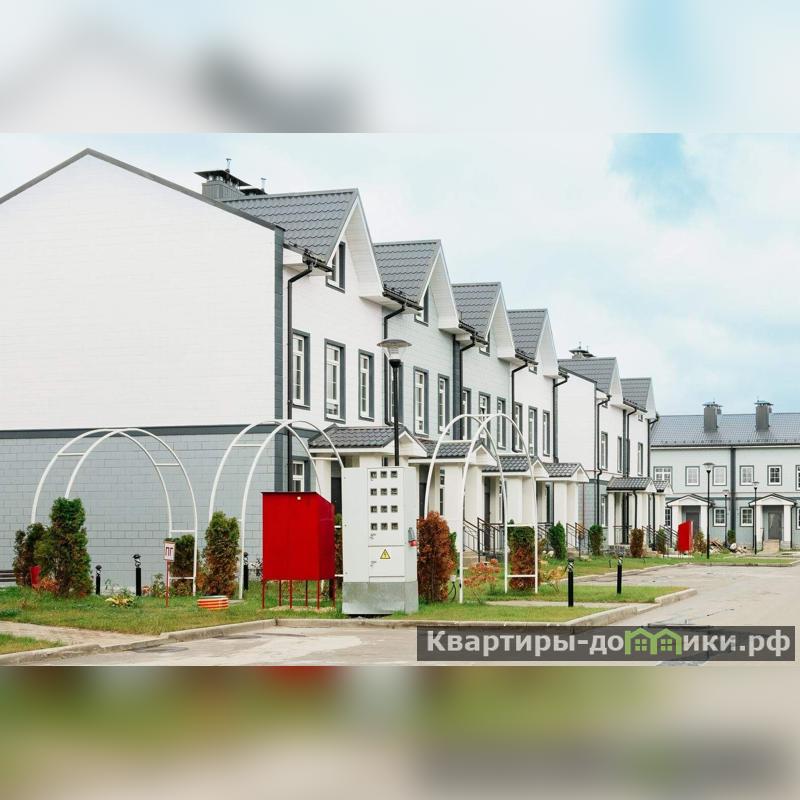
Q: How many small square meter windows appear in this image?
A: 12